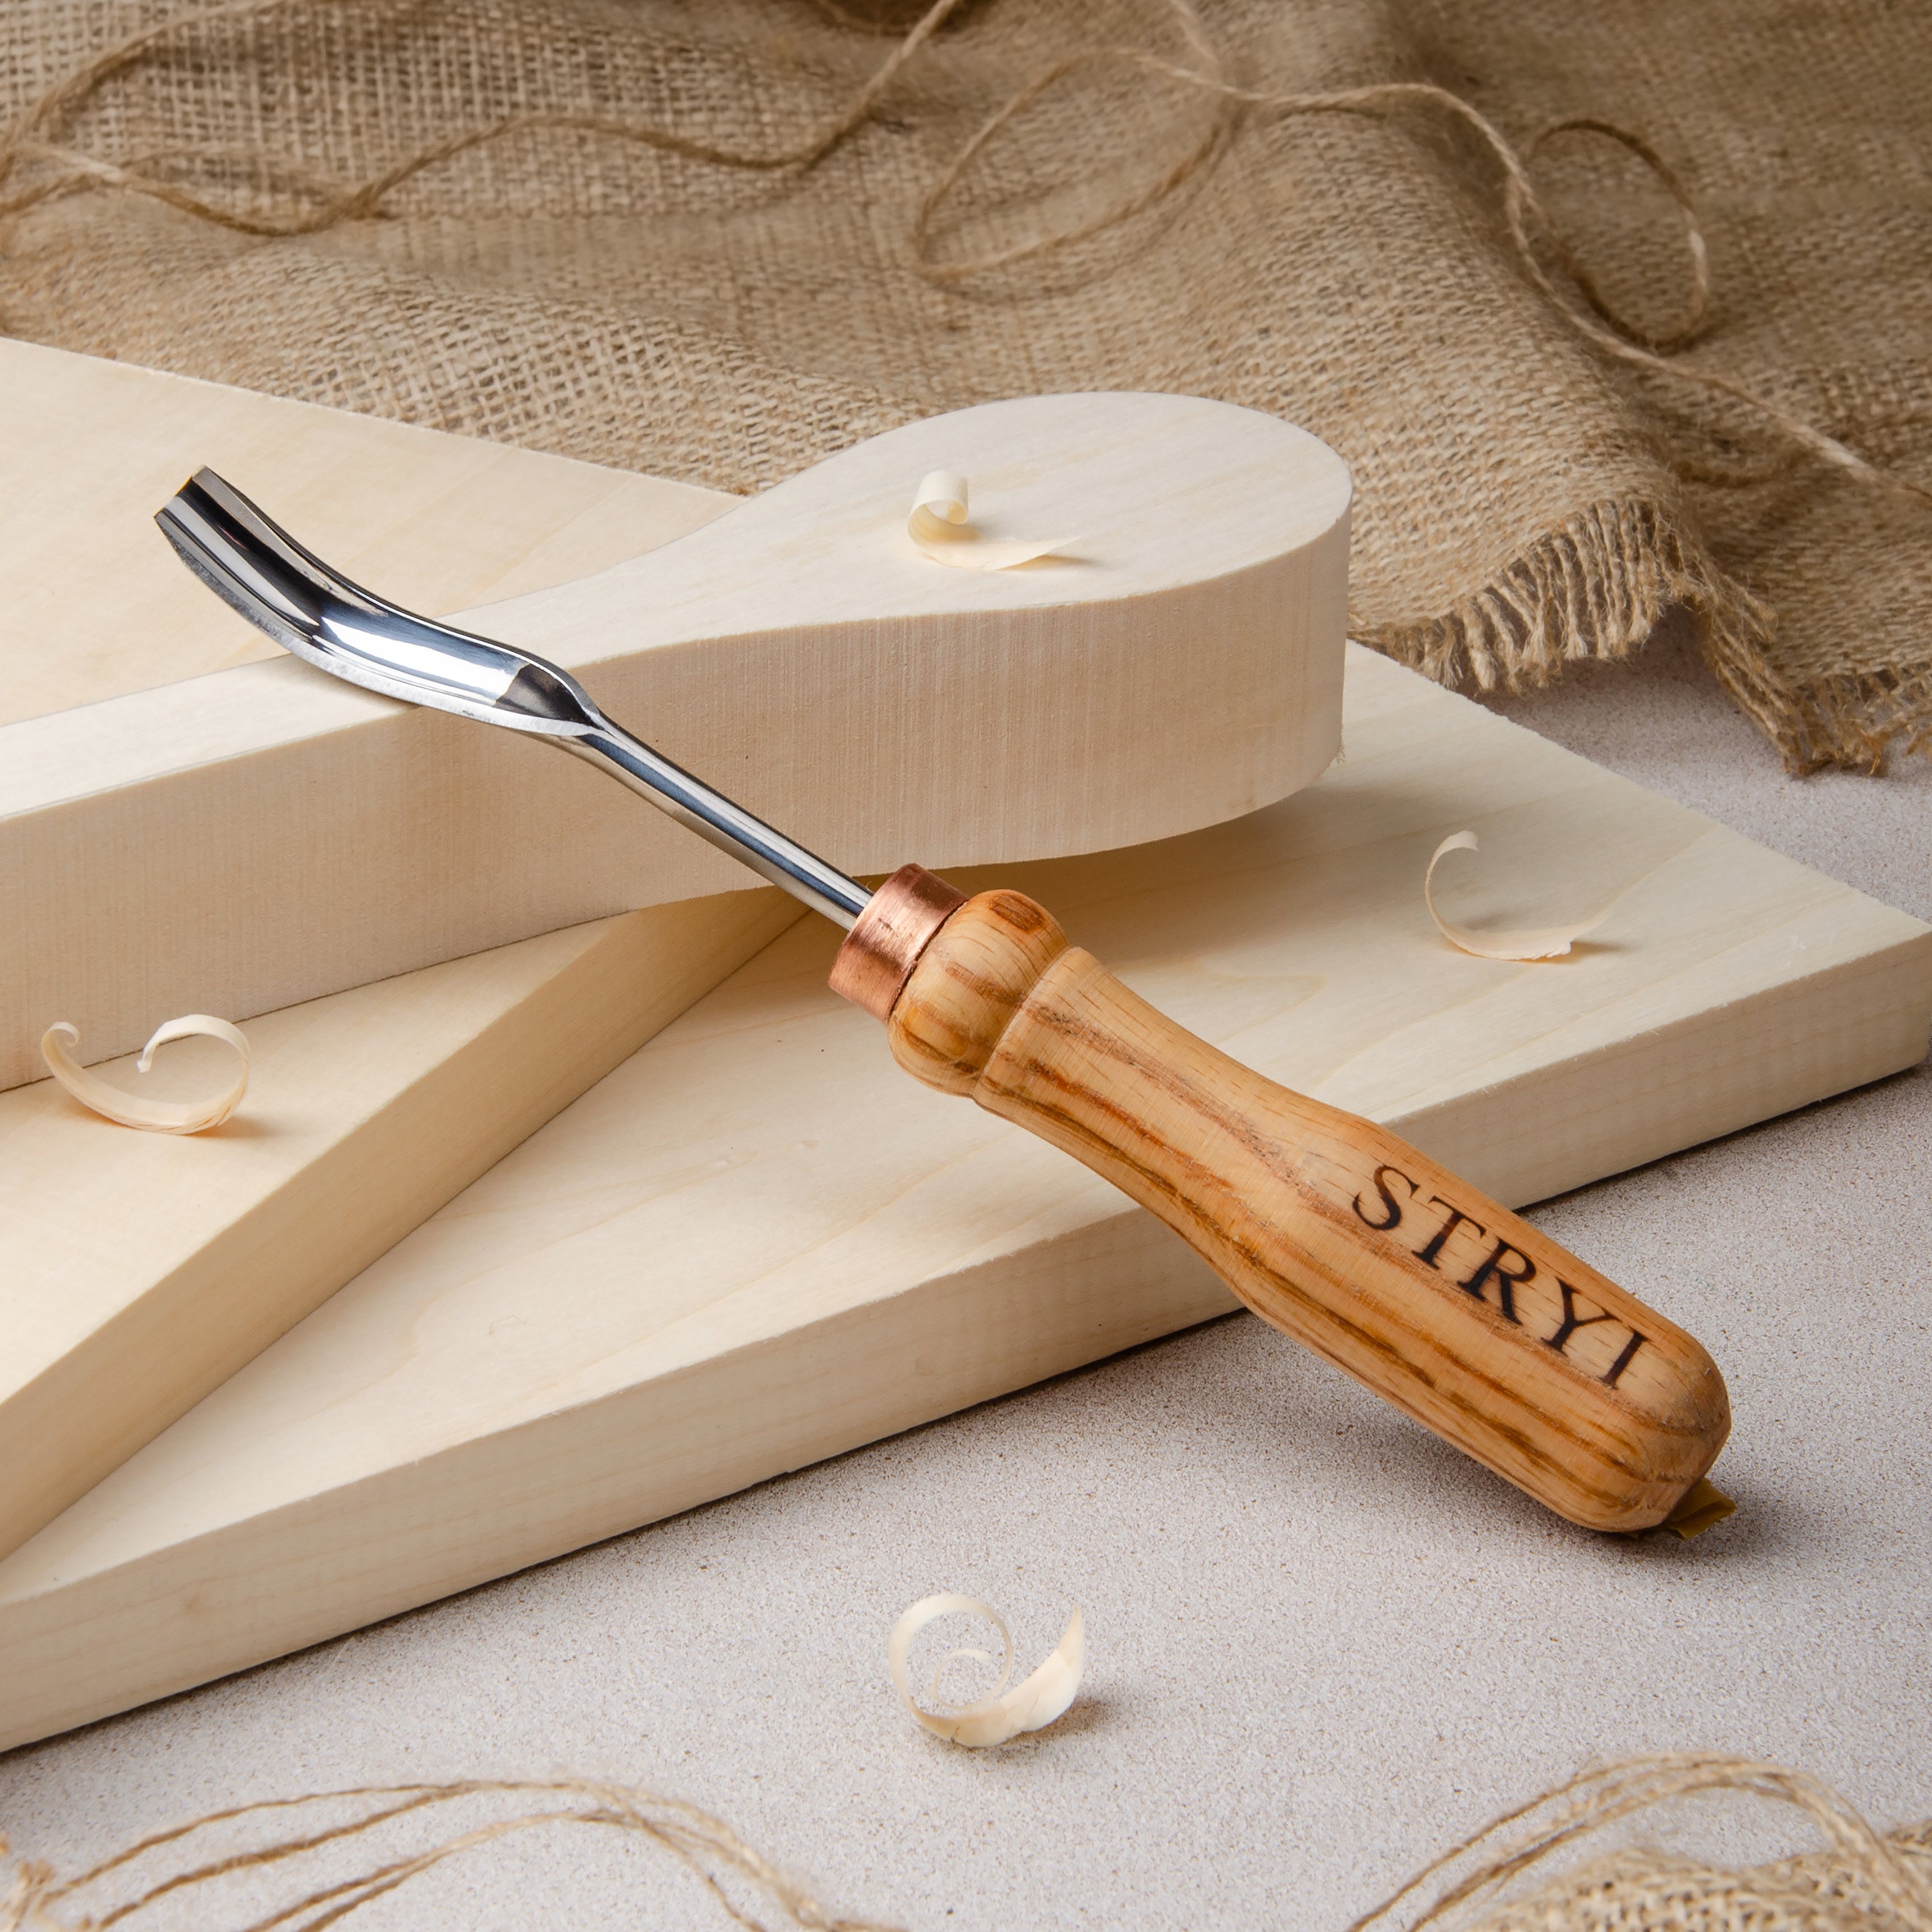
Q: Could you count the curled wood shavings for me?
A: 4